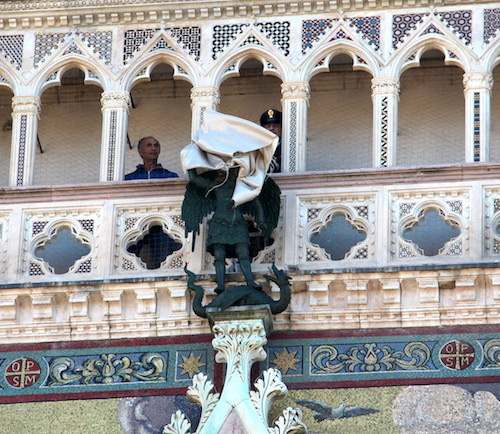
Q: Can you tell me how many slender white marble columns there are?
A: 6